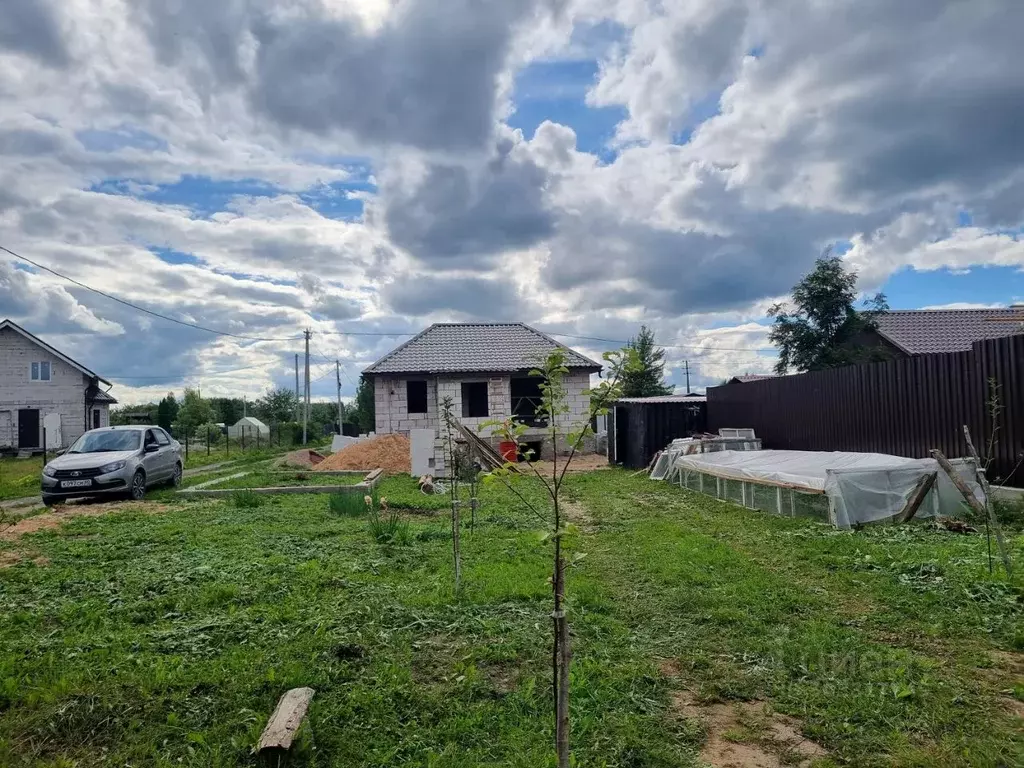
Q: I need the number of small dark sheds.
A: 1